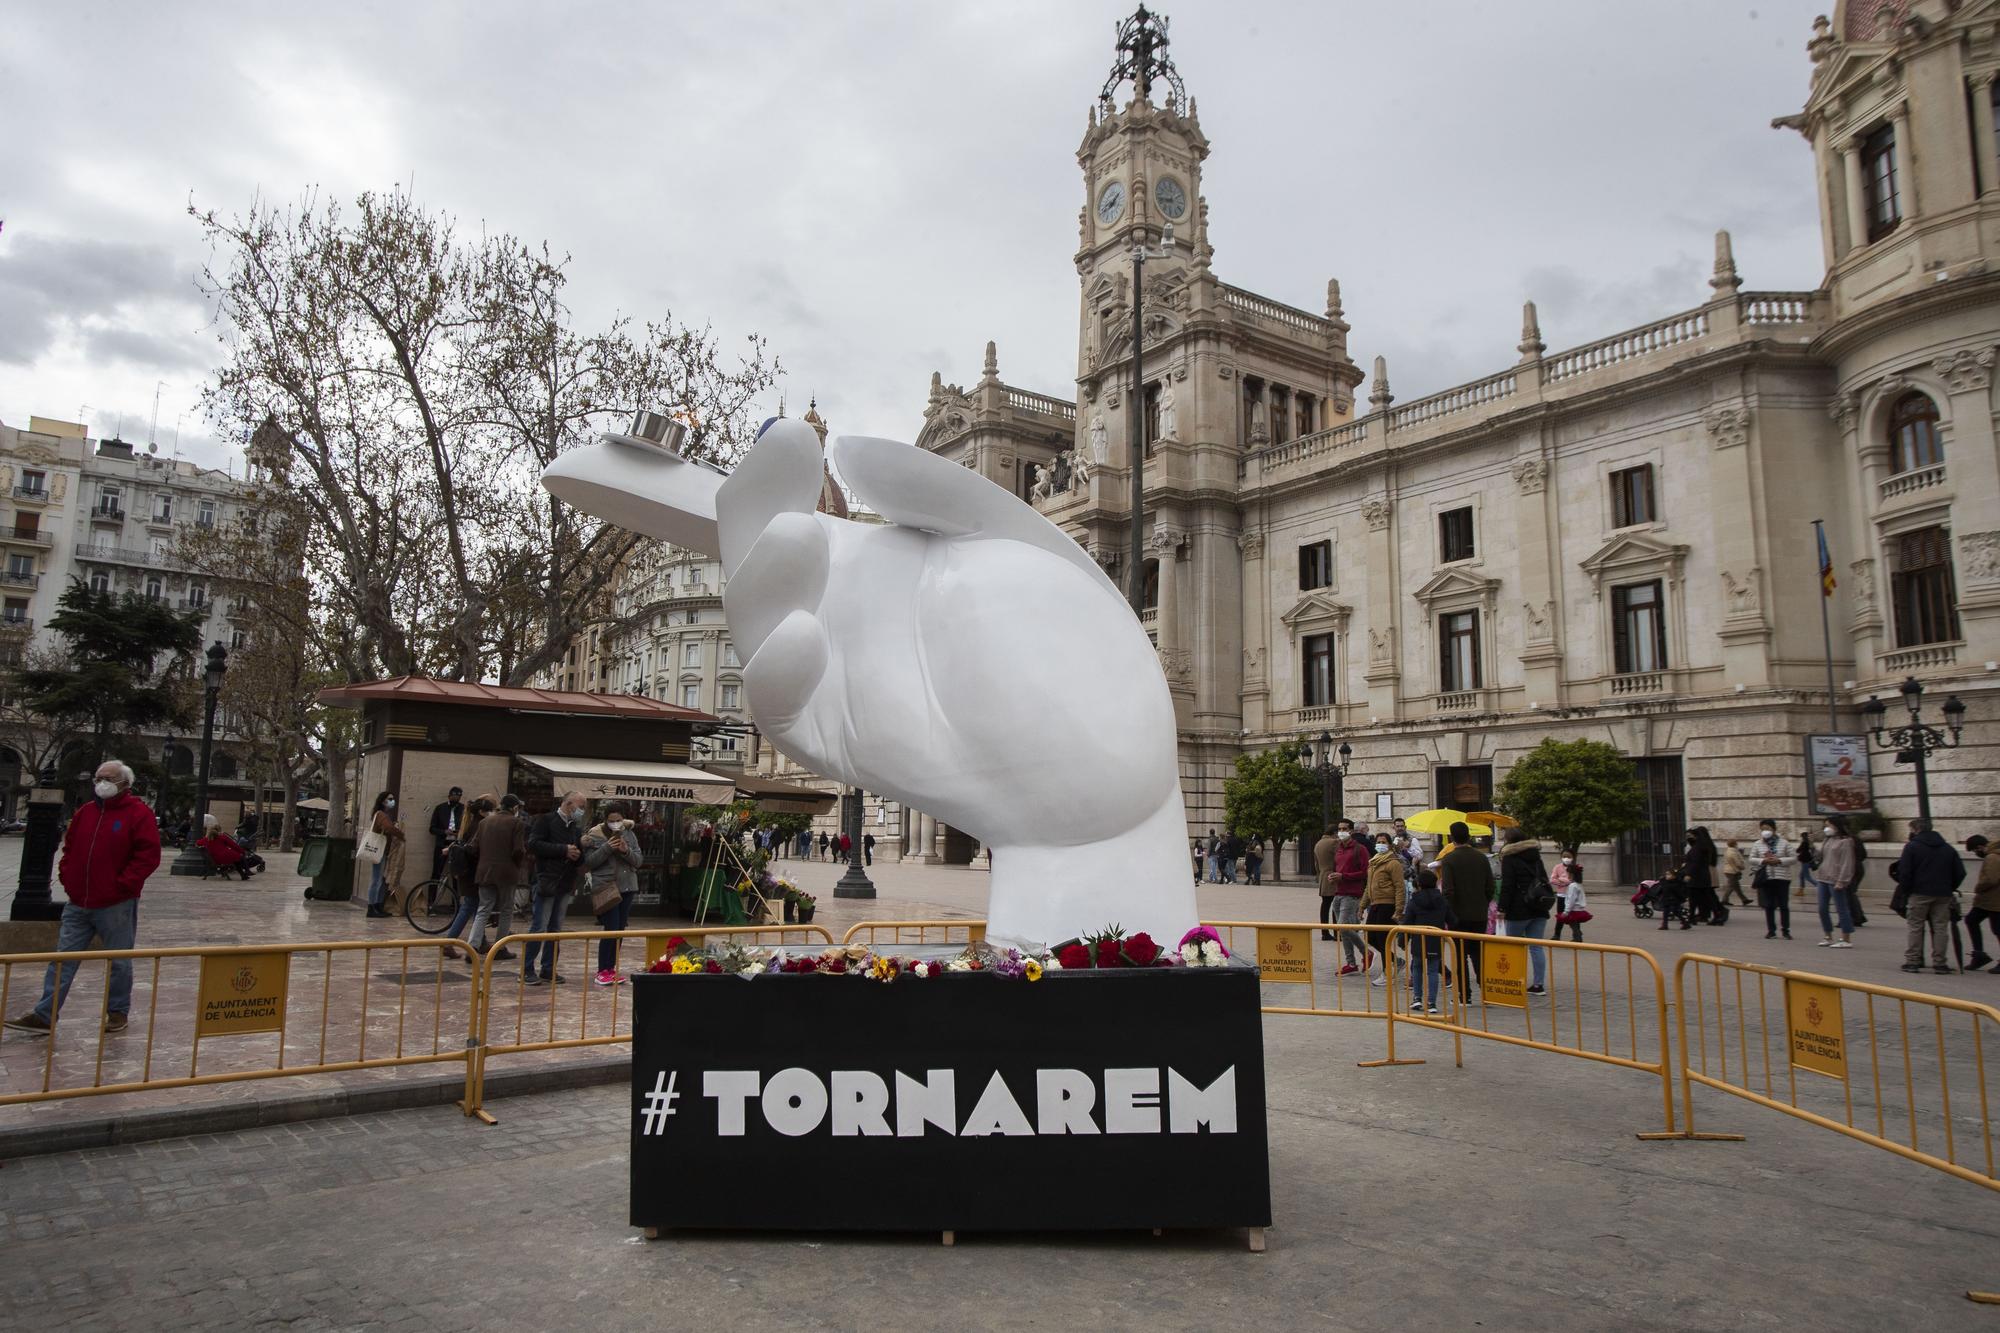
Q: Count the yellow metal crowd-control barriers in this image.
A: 6